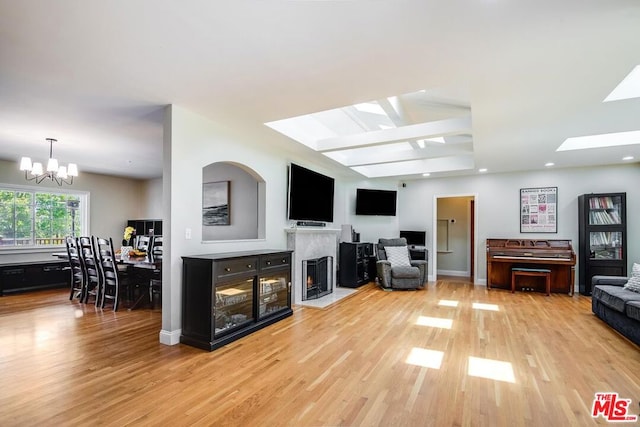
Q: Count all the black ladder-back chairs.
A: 5